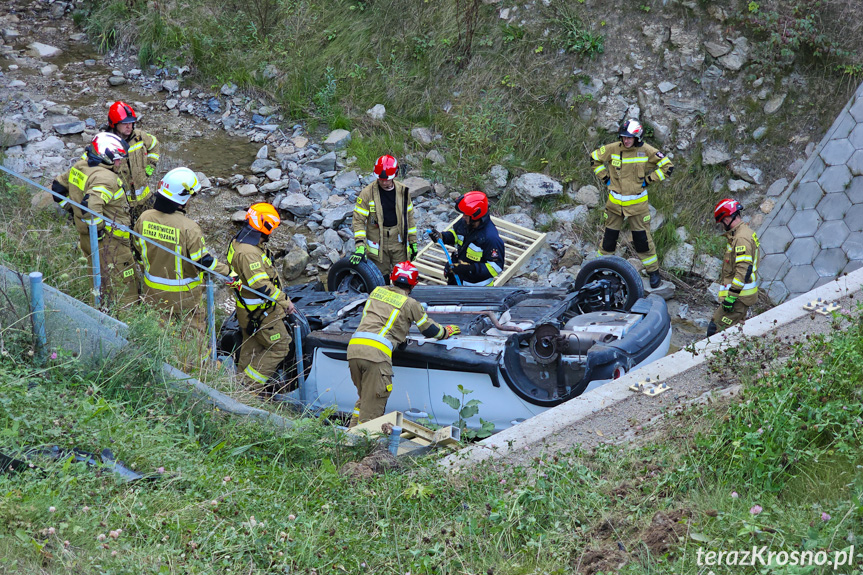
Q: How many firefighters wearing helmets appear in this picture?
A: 9